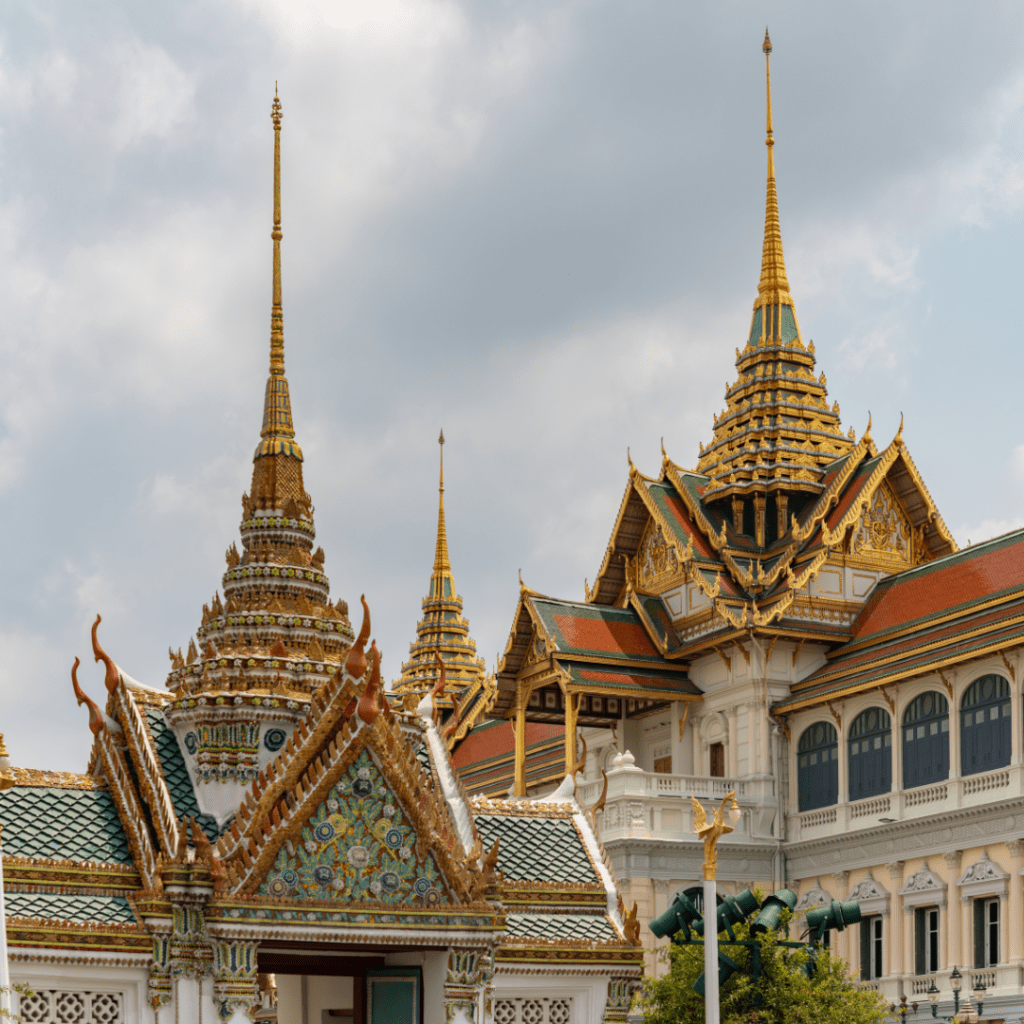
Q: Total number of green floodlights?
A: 5